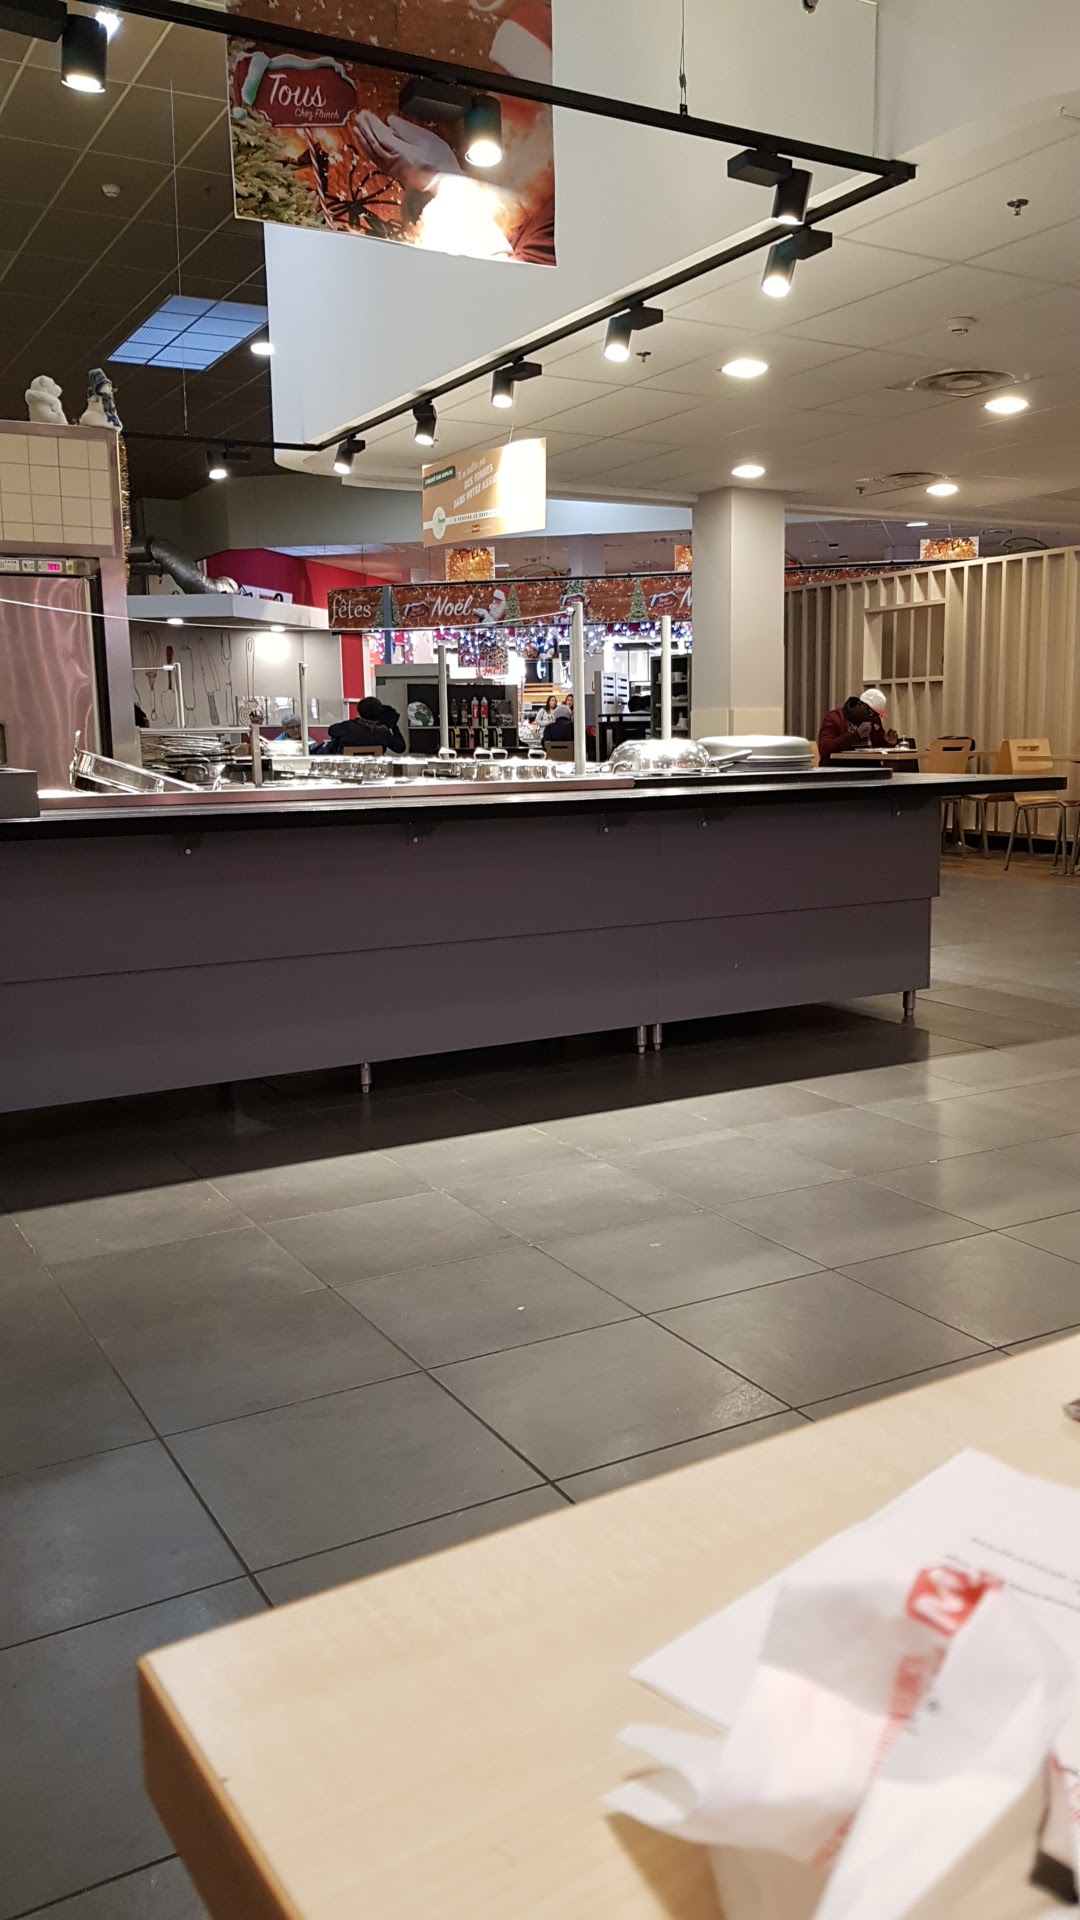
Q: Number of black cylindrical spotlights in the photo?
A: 9